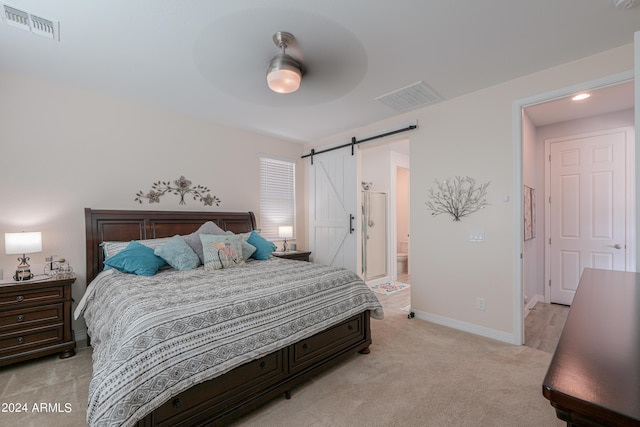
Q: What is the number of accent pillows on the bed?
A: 6